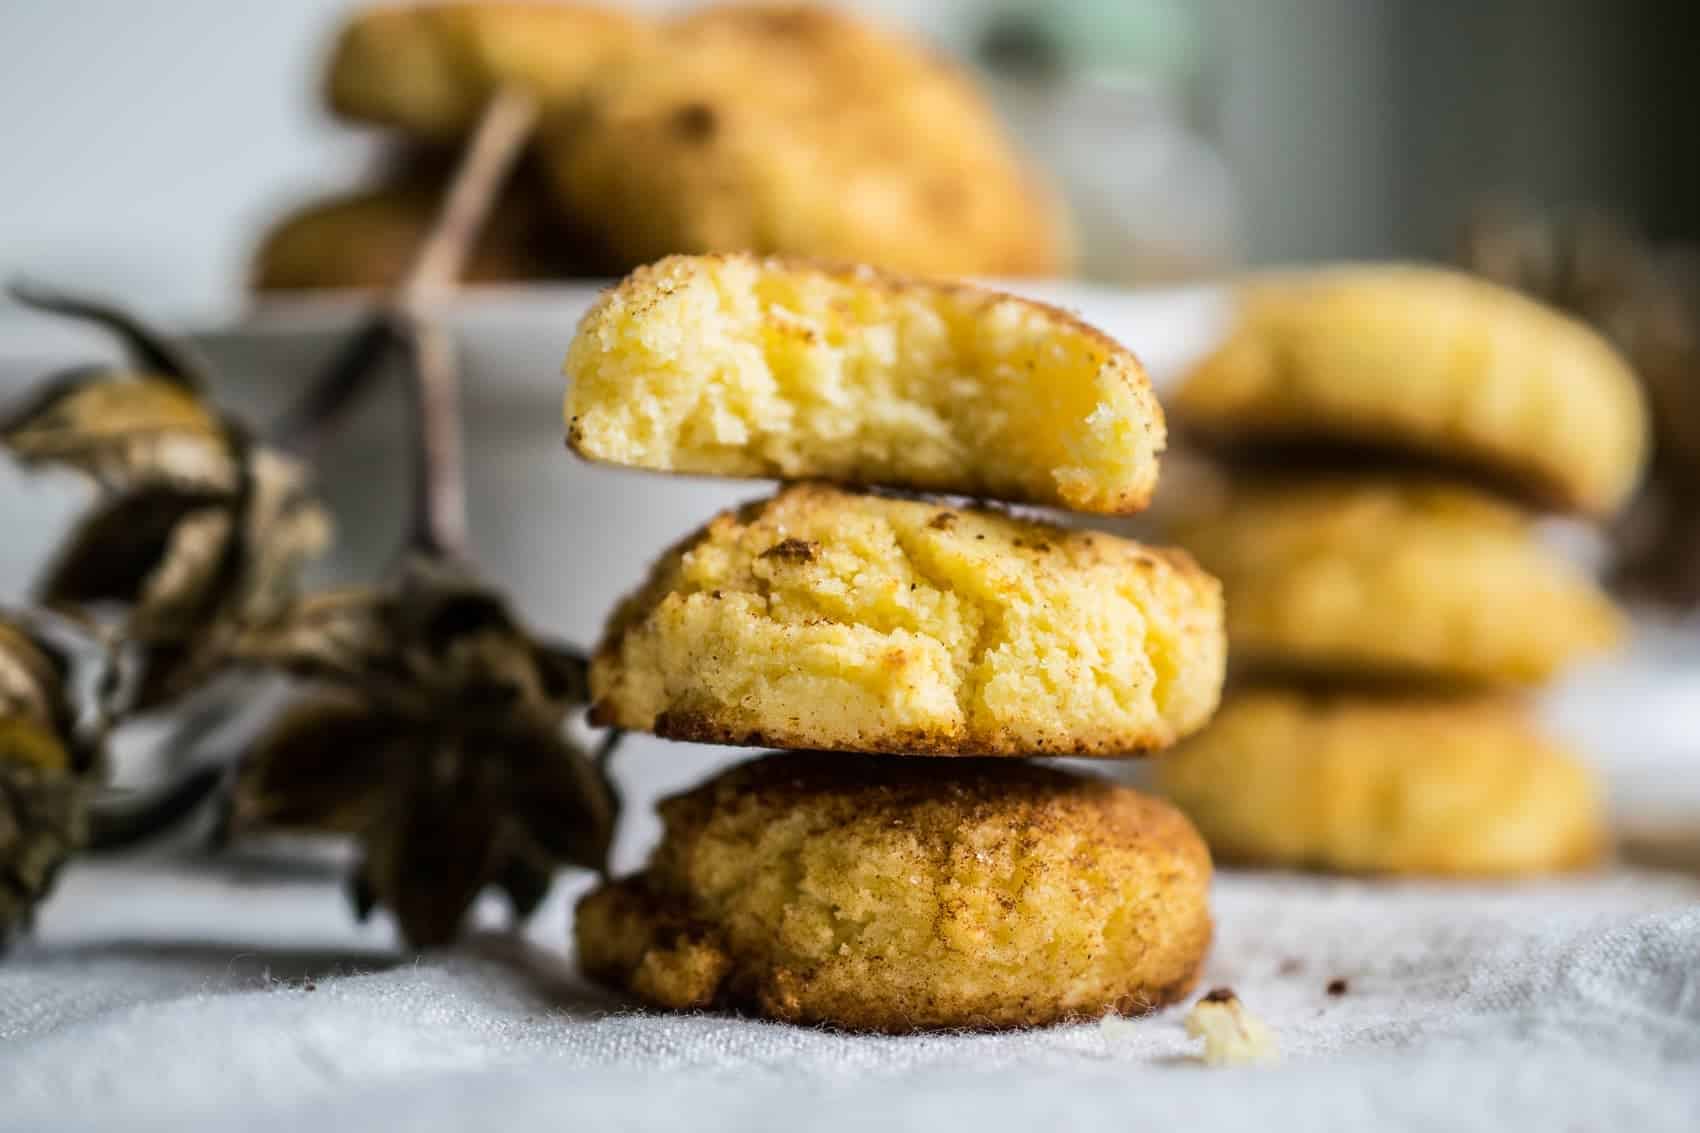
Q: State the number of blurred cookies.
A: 6